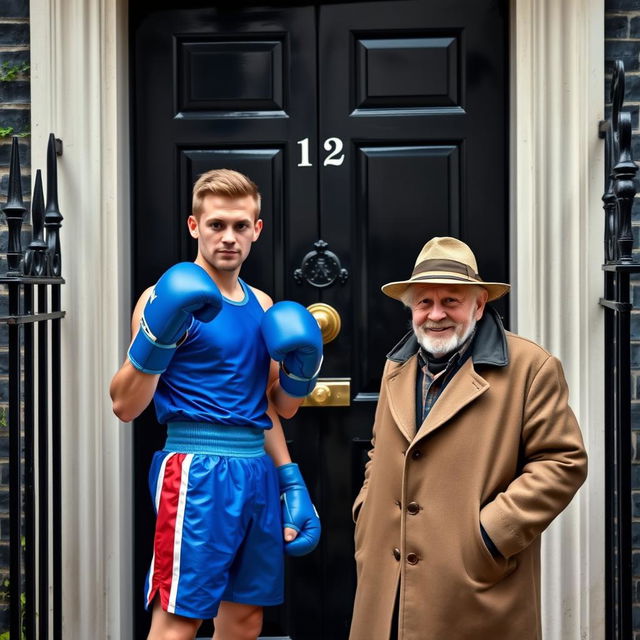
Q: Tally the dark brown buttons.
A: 4